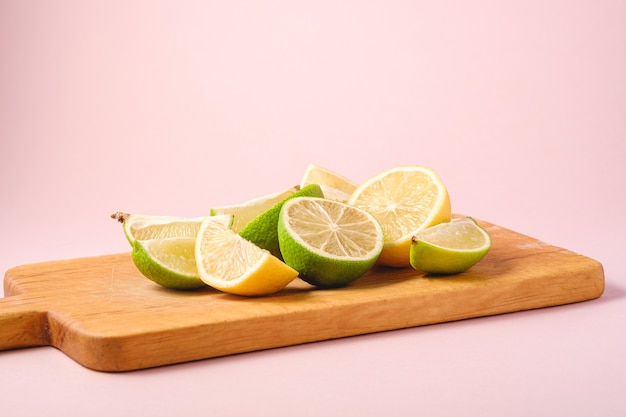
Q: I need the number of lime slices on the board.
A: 6